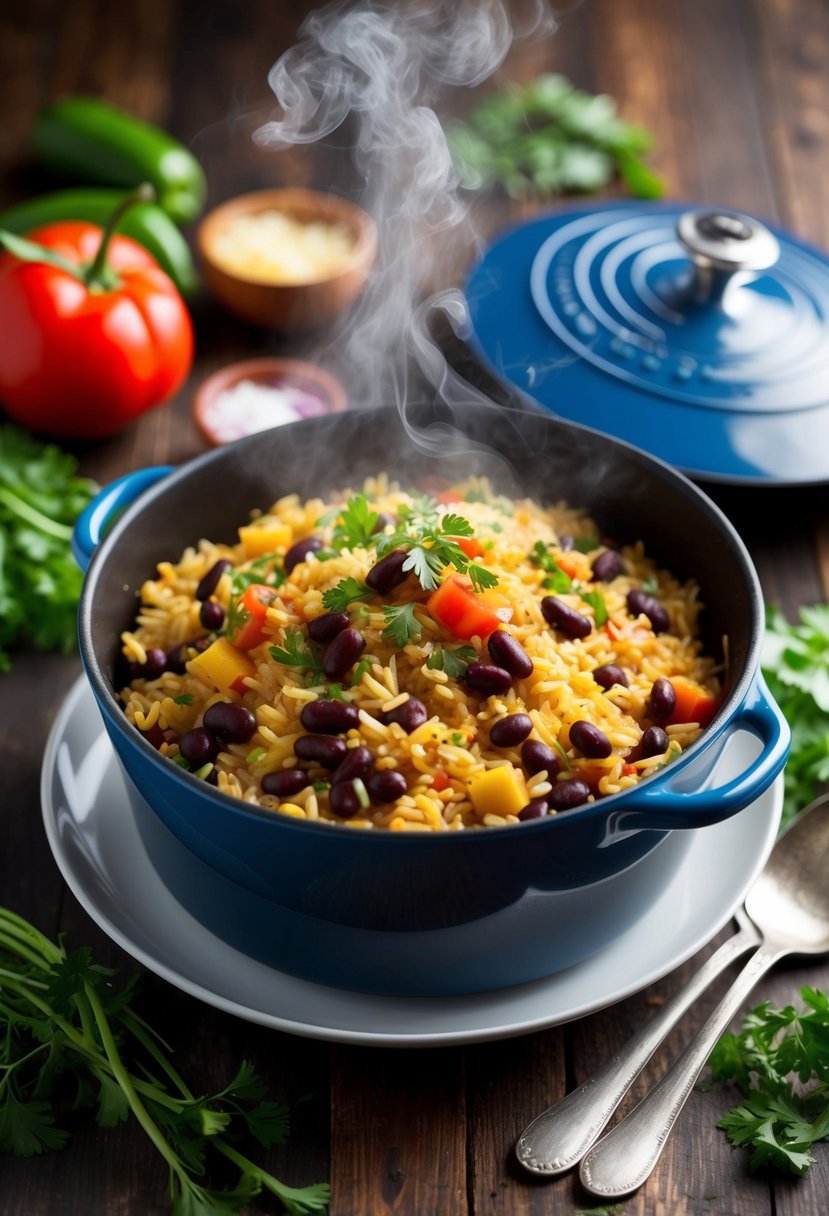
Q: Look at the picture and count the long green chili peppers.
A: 2